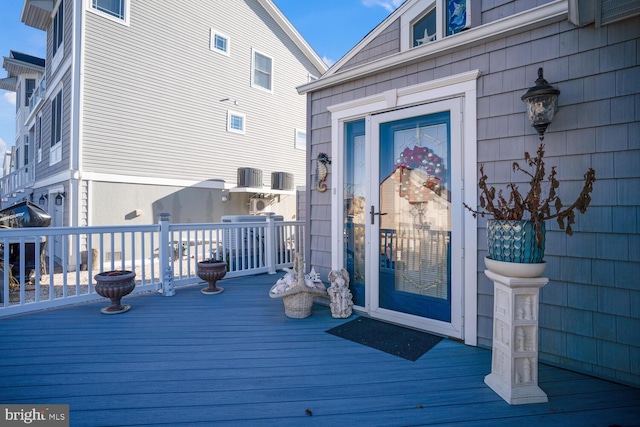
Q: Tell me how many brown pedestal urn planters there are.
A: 2